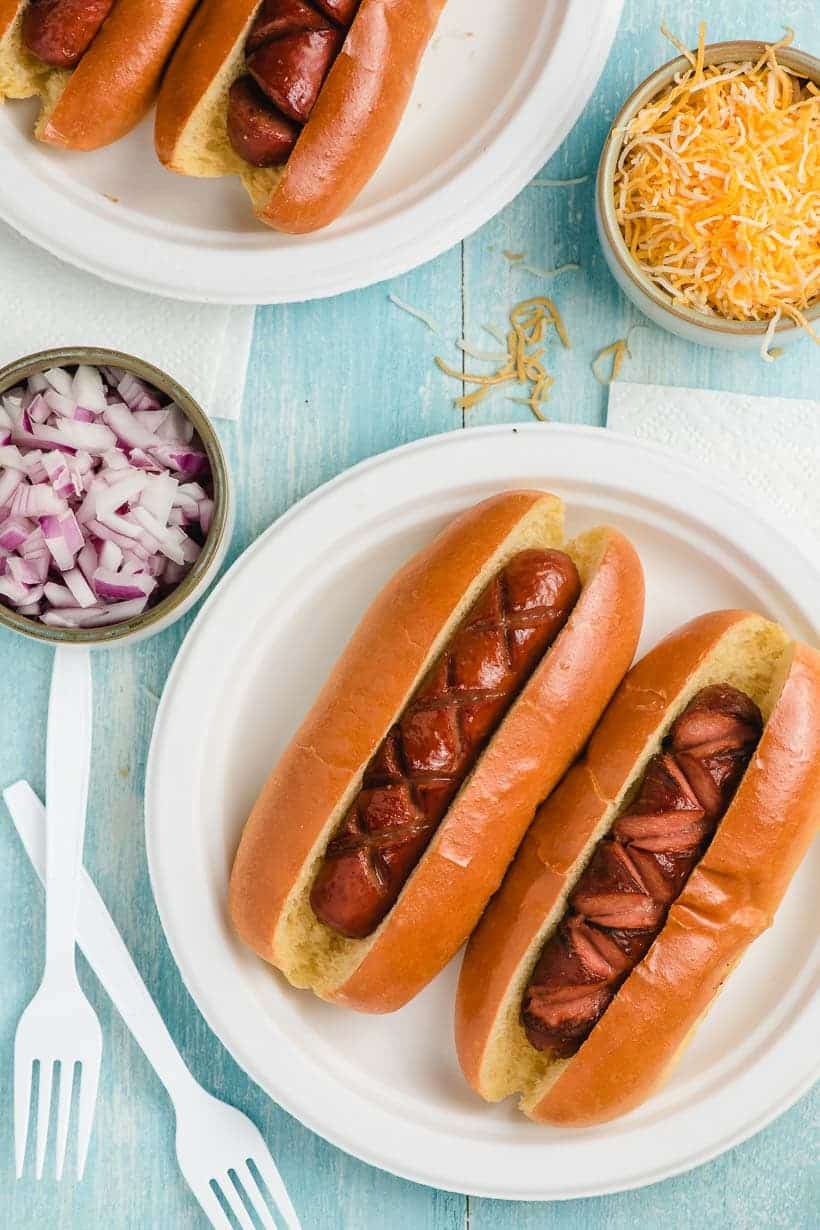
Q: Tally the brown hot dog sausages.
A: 4